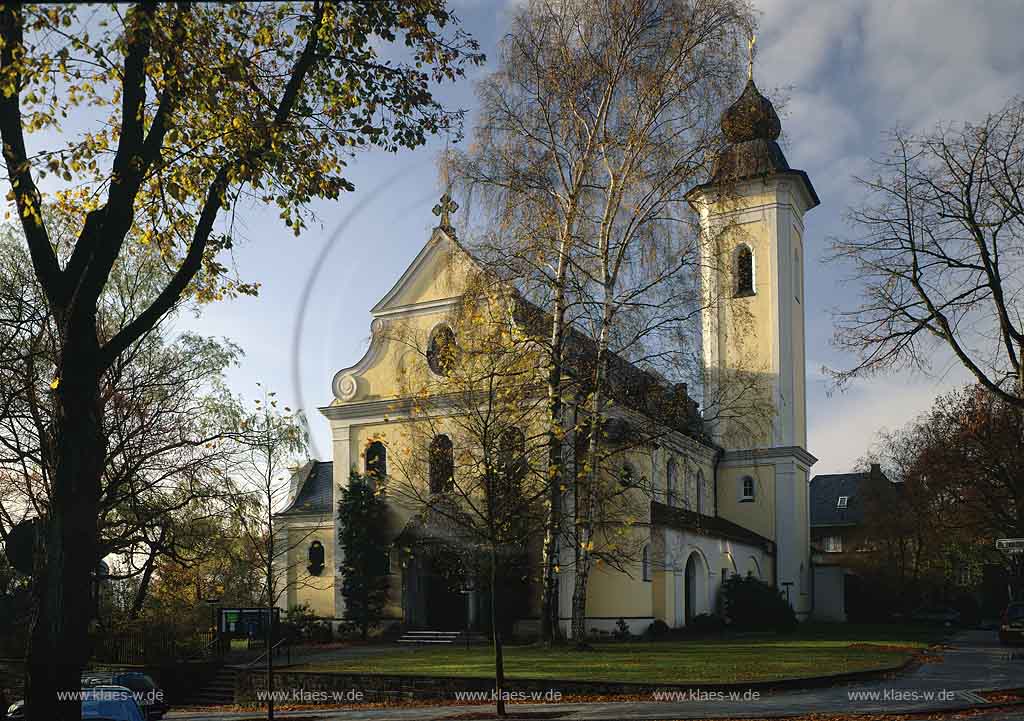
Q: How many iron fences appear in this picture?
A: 1